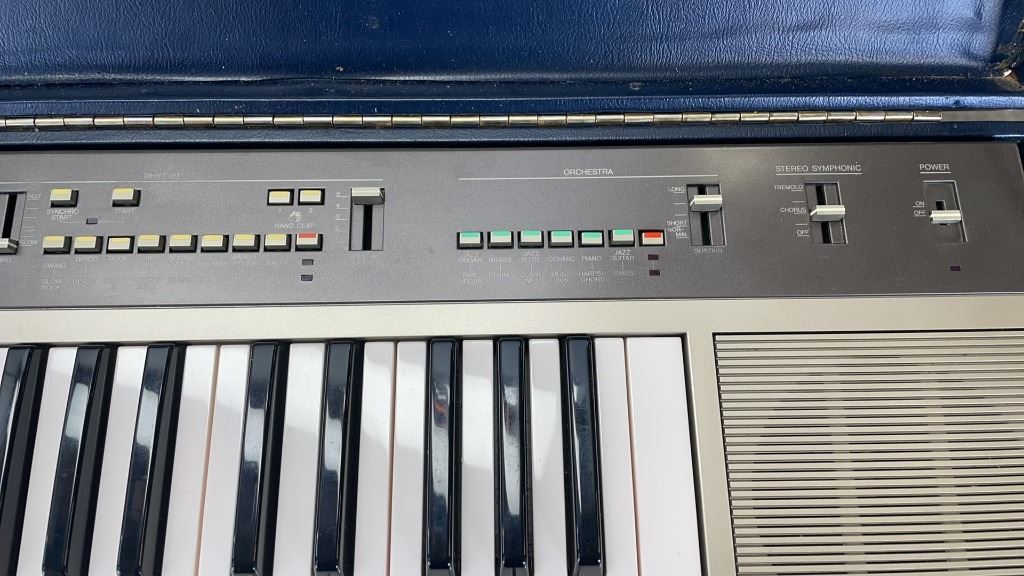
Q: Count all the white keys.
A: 12